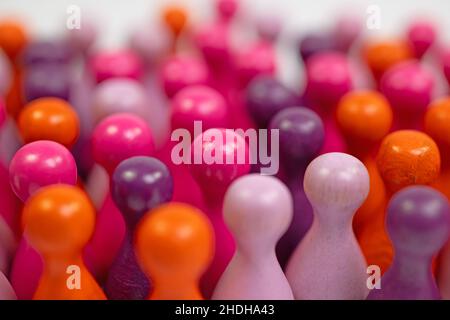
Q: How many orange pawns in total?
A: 9